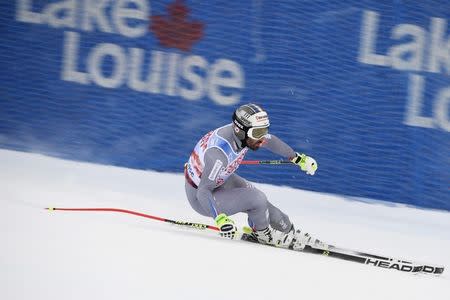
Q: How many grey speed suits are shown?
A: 1